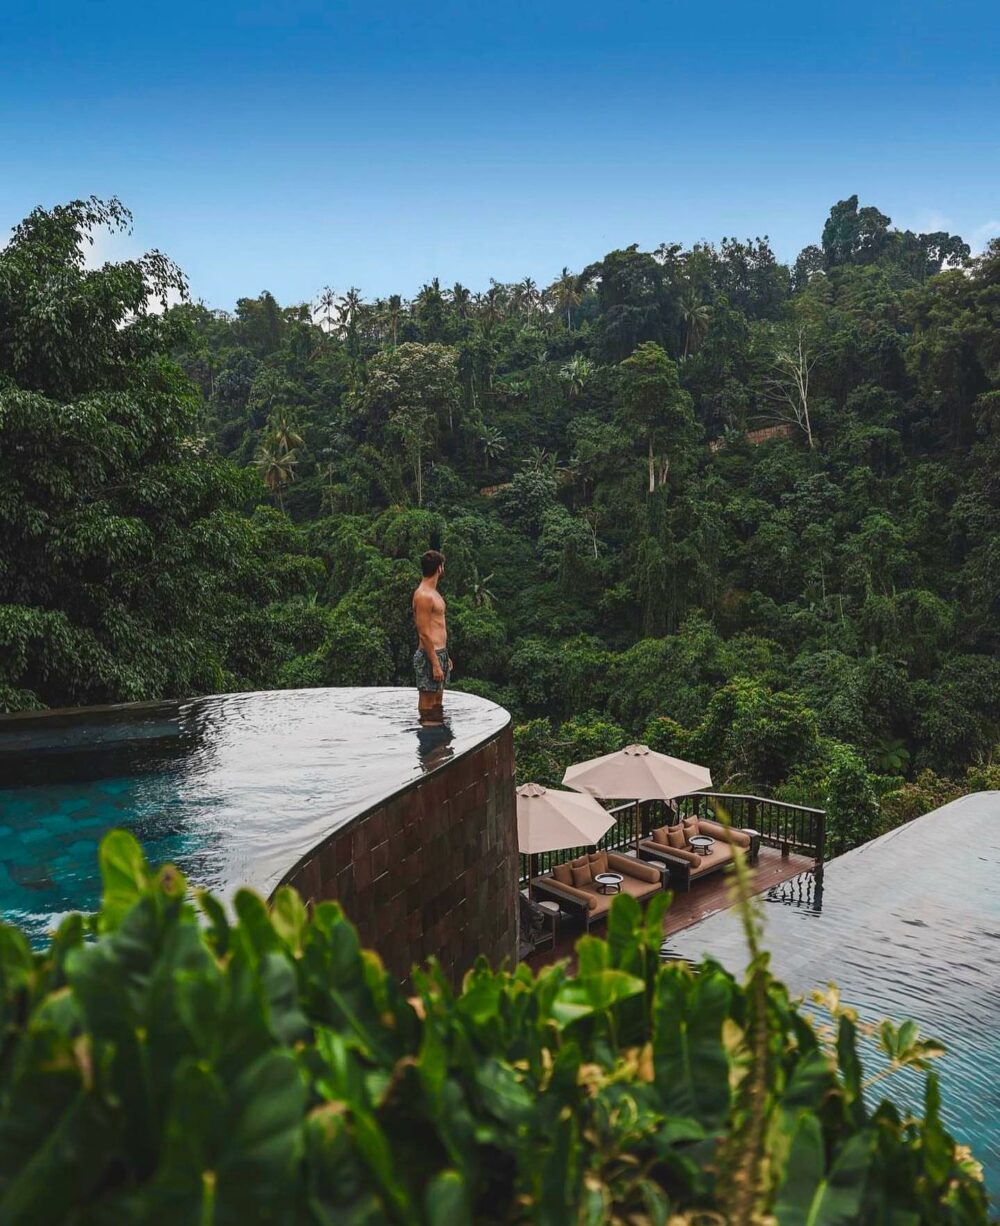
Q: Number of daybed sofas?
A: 2